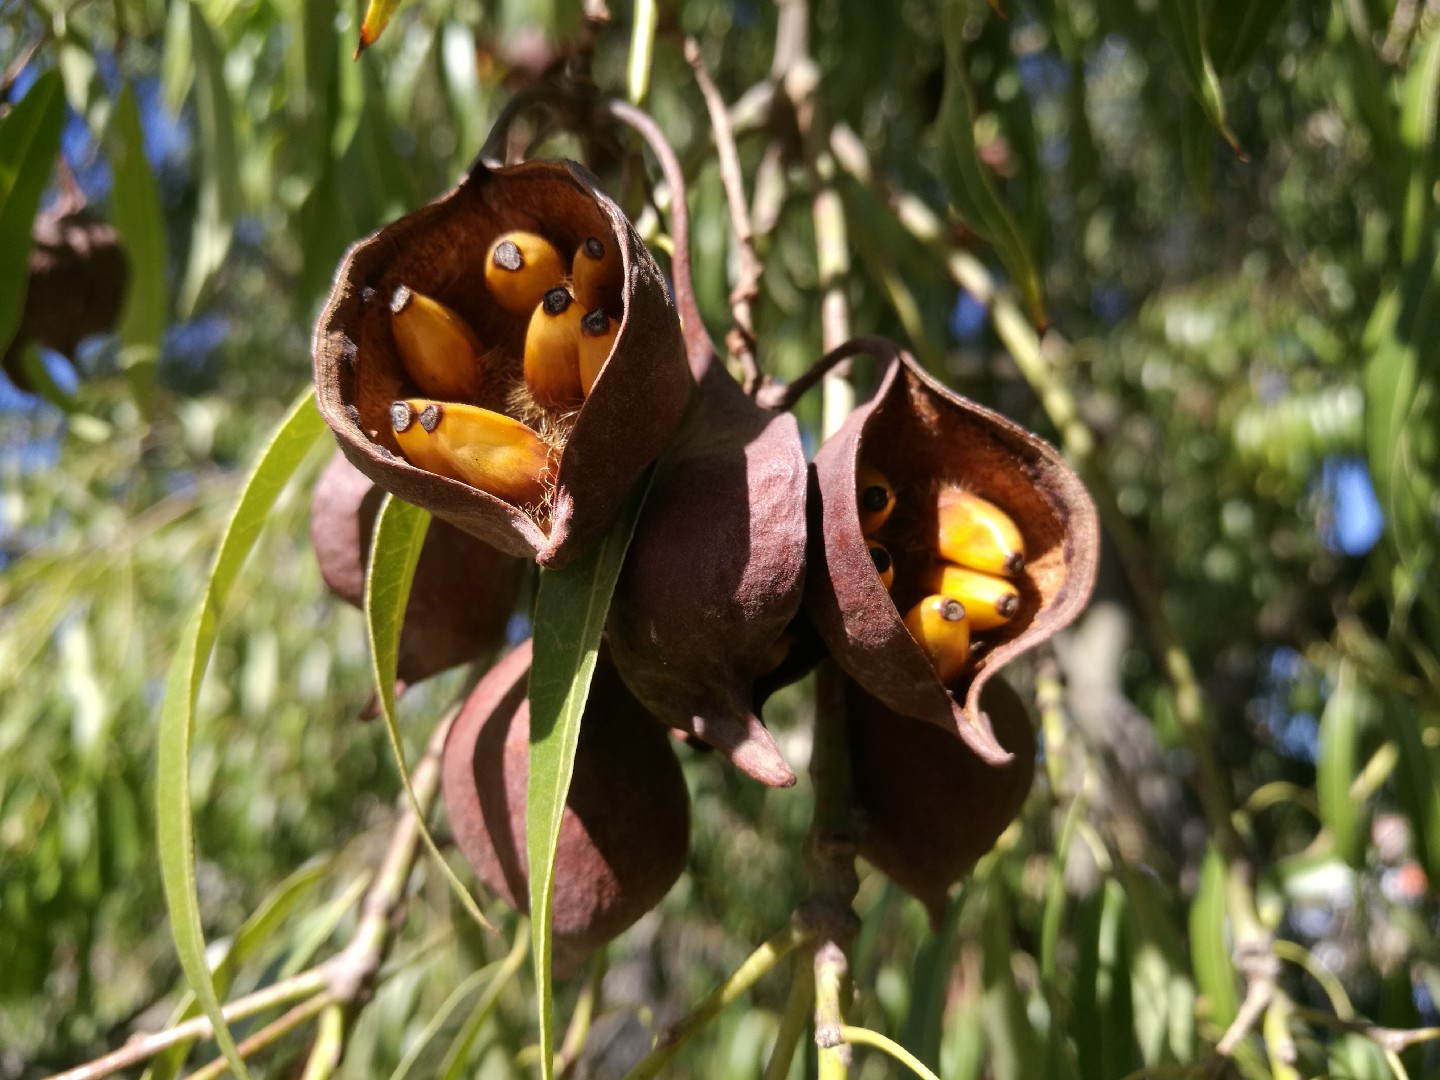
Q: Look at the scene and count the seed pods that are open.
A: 2